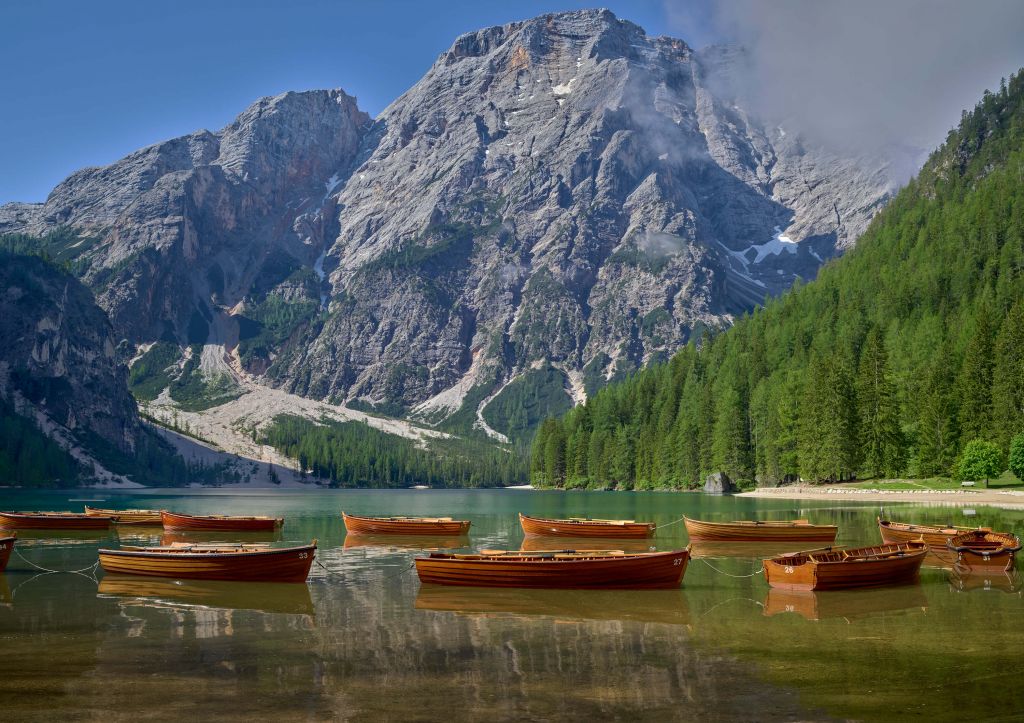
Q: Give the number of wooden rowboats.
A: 12